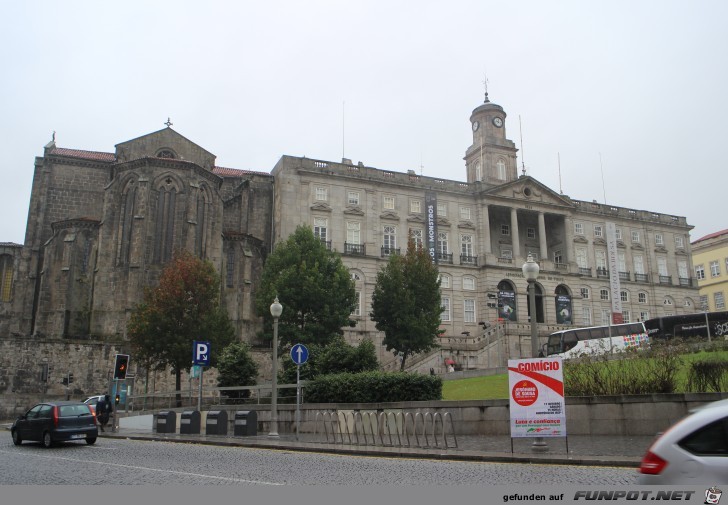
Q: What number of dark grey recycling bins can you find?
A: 4